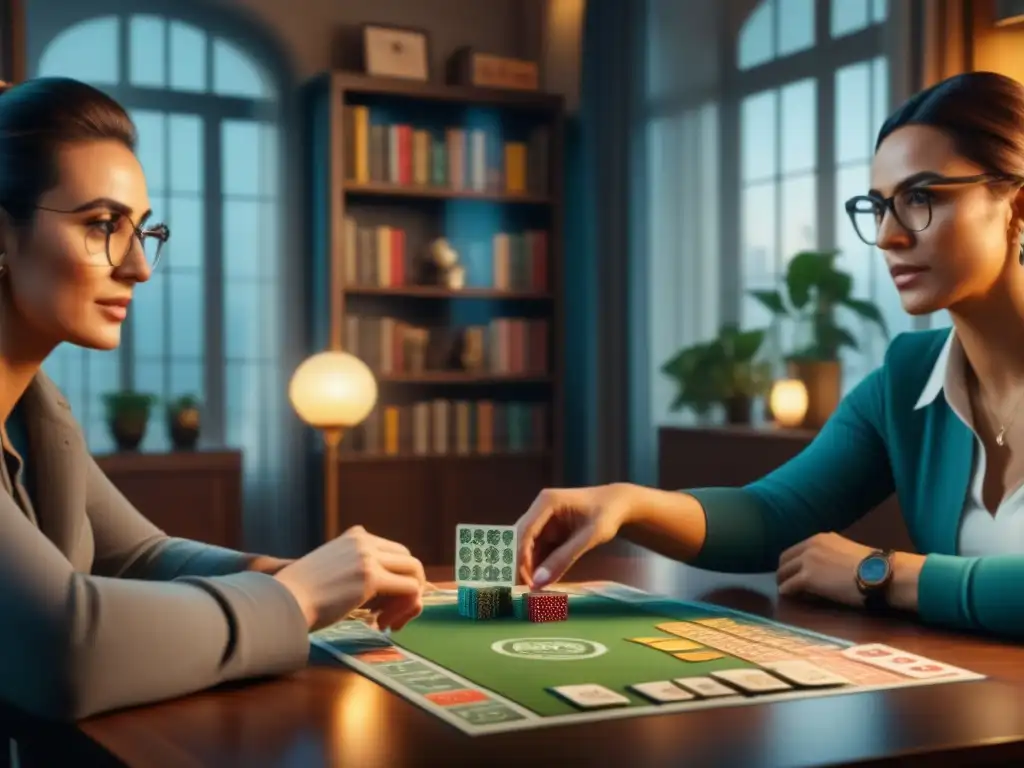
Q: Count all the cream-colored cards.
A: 5